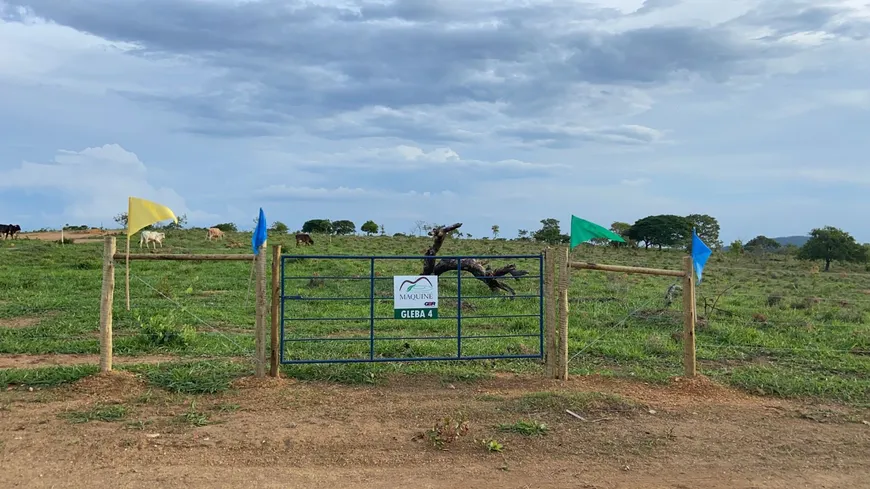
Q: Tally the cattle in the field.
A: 4